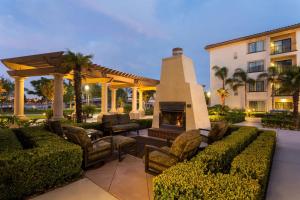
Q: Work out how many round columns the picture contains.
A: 6